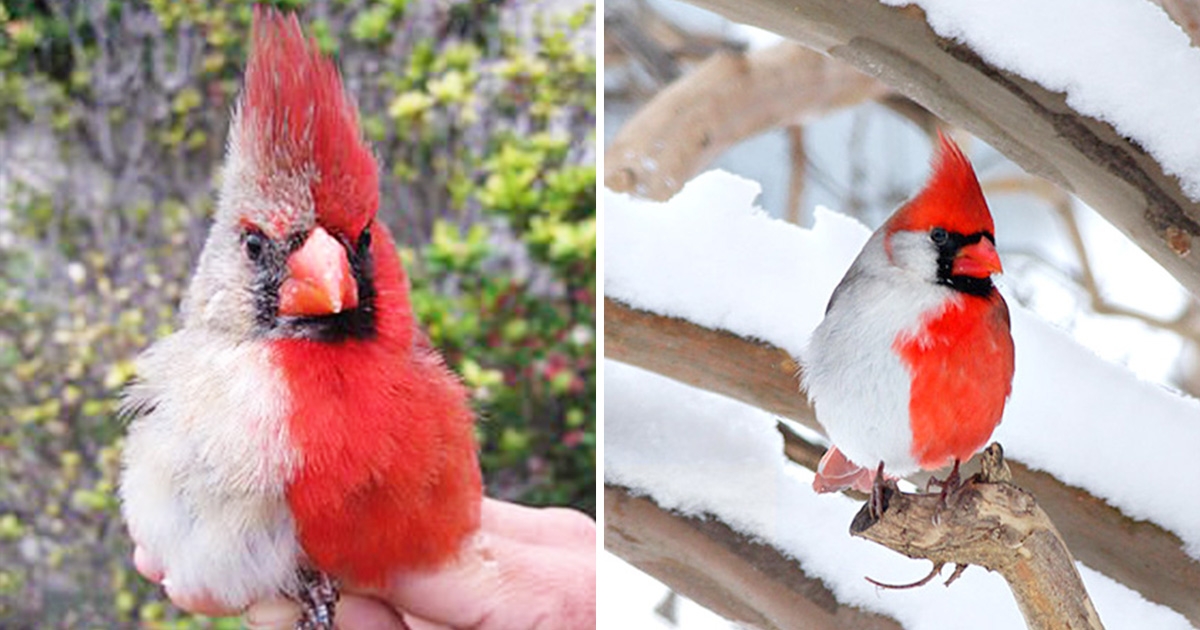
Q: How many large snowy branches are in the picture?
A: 3